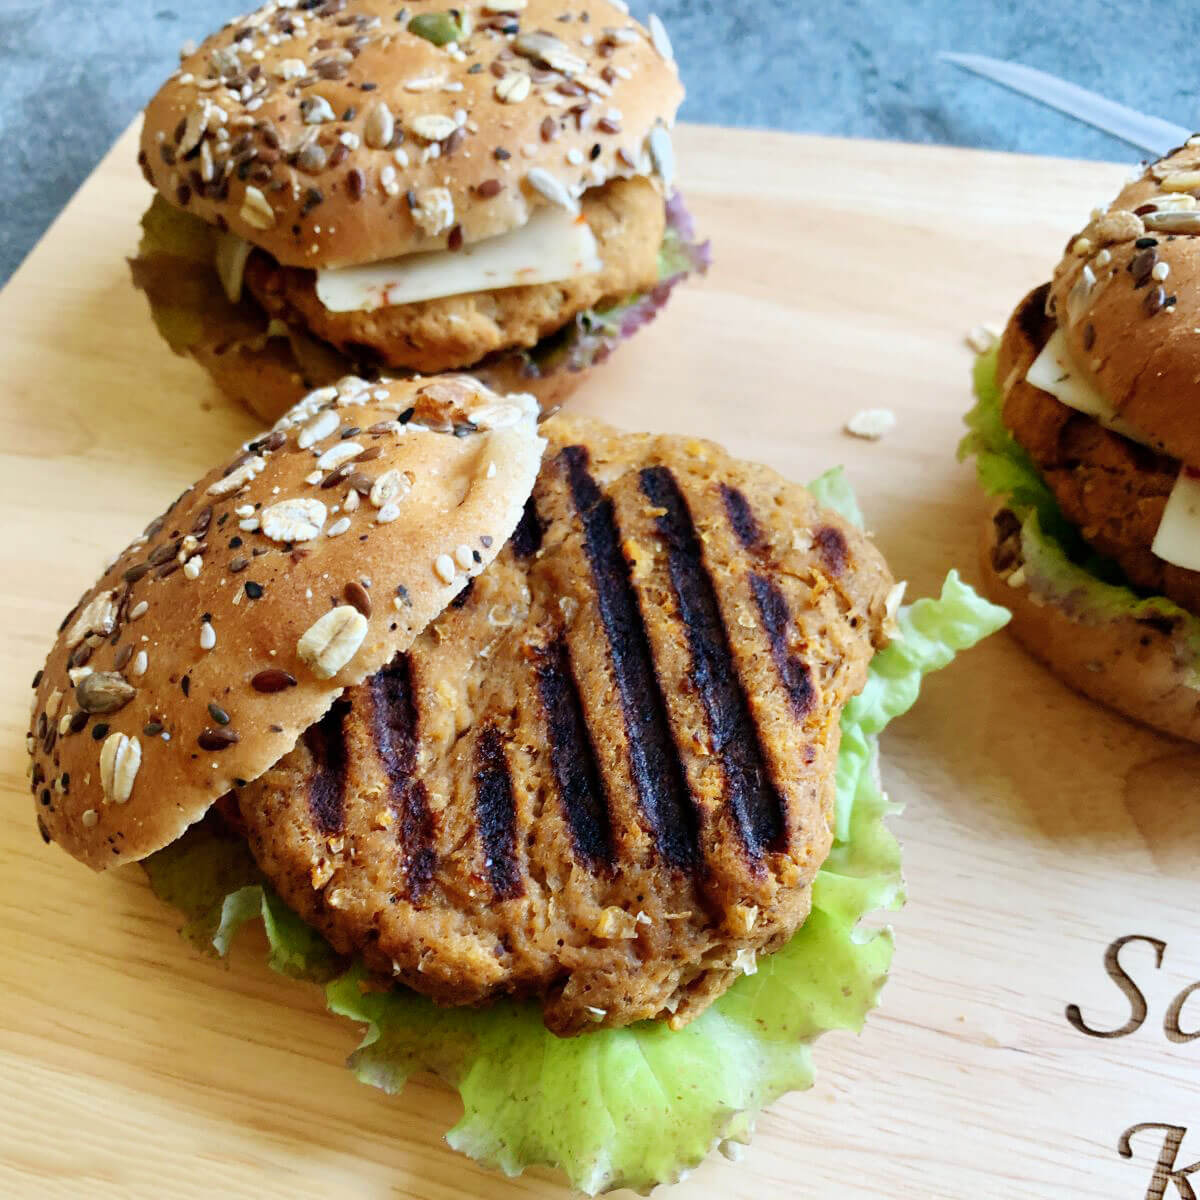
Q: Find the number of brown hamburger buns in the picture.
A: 3